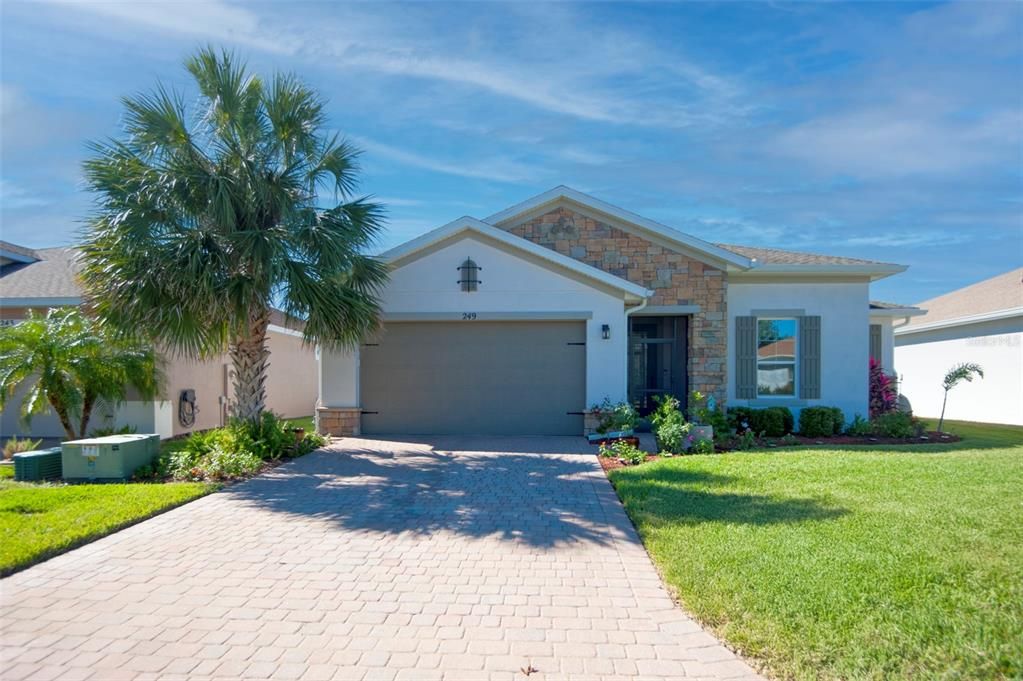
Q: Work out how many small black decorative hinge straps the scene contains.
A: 4